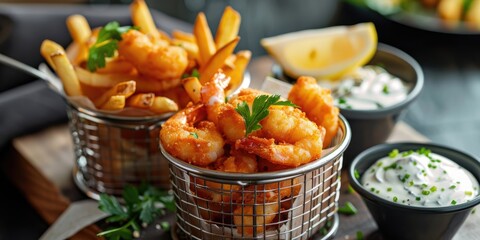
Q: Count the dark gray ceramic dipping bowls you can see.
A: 2